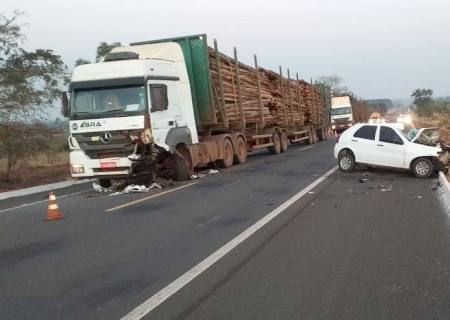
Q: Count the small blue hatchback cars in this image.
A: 0